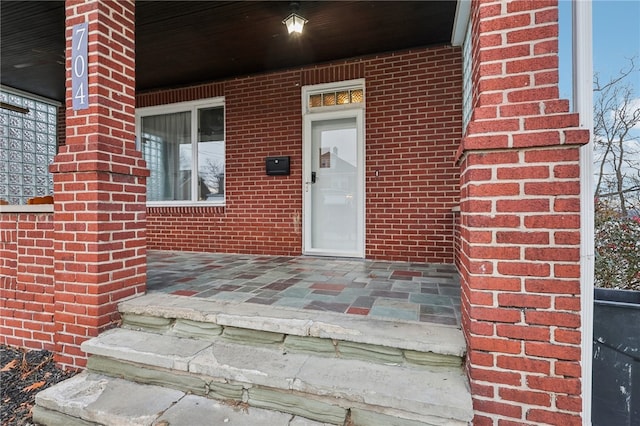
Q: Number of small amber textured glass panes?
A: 4